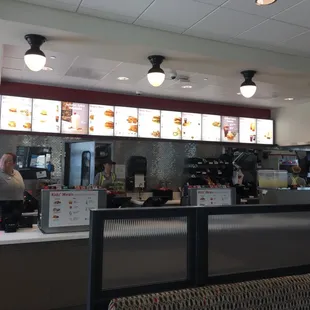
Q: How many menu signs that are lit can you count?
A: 12